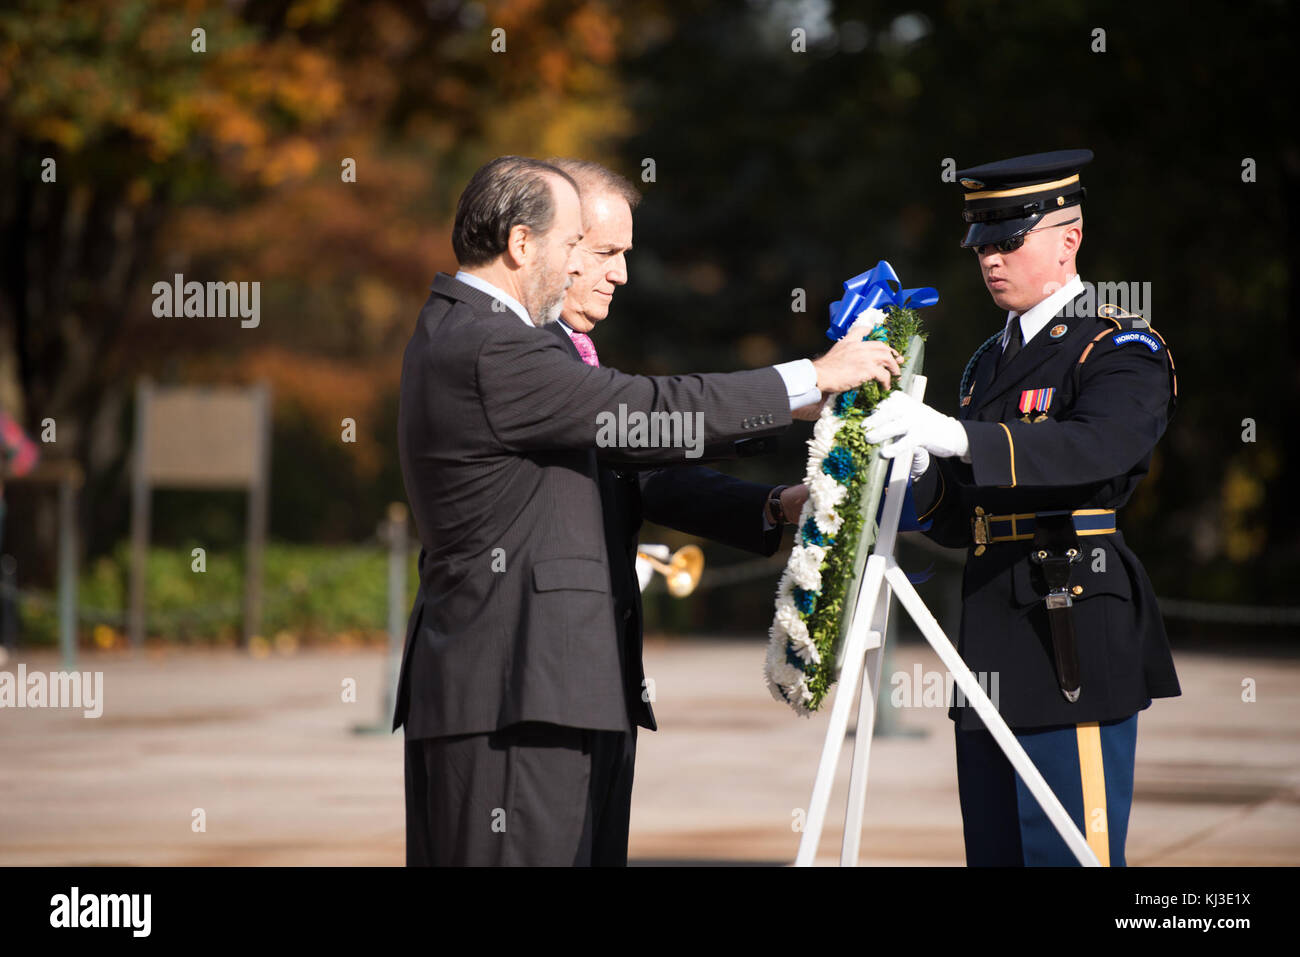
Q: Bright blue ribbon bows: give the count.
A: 1